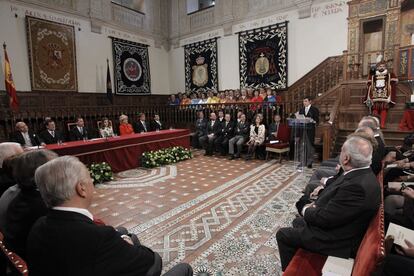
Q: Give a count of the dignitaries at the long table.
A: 7